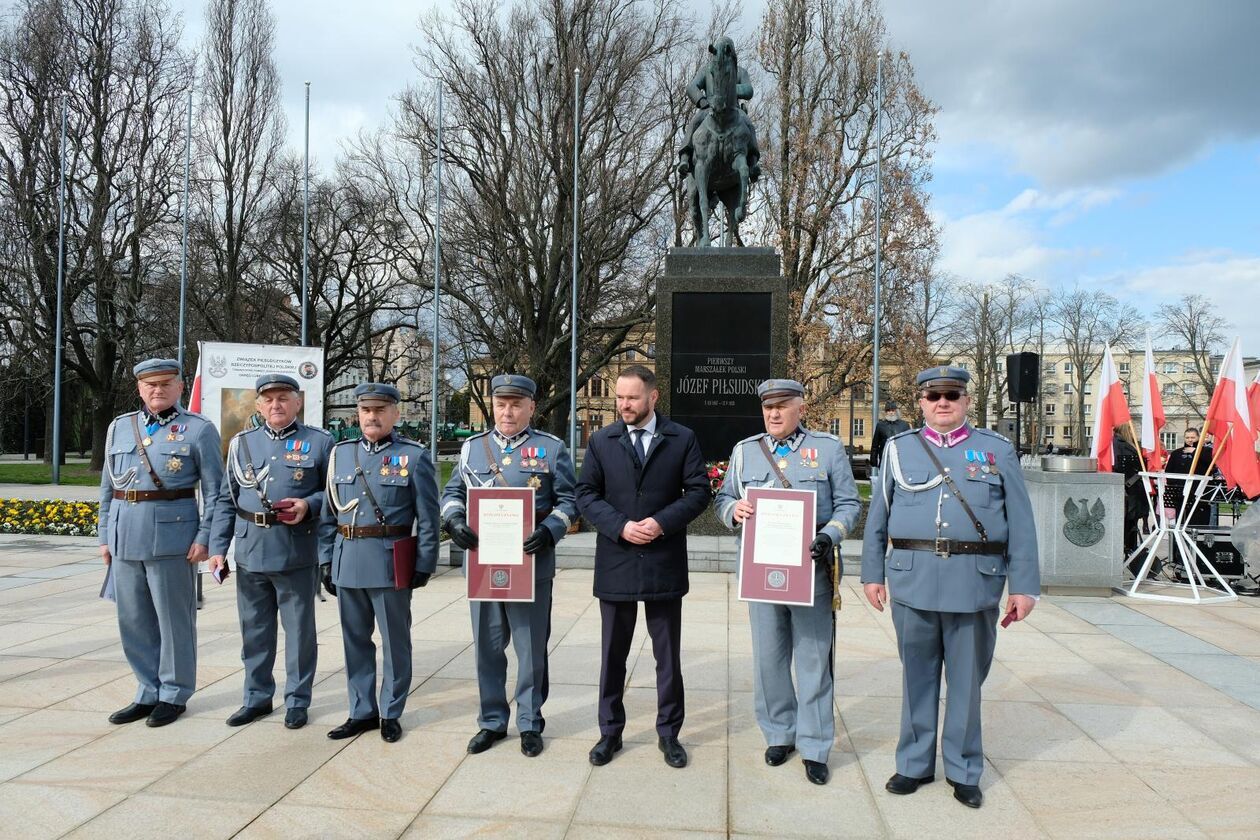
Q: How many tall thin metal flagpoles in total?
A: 6